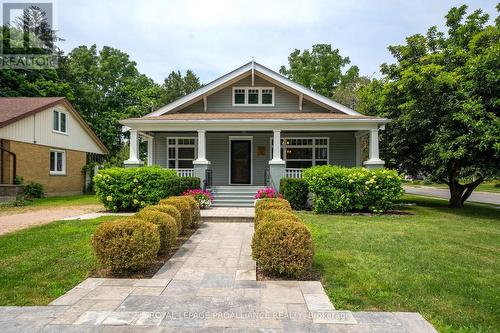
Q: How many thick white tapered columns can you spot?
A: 4